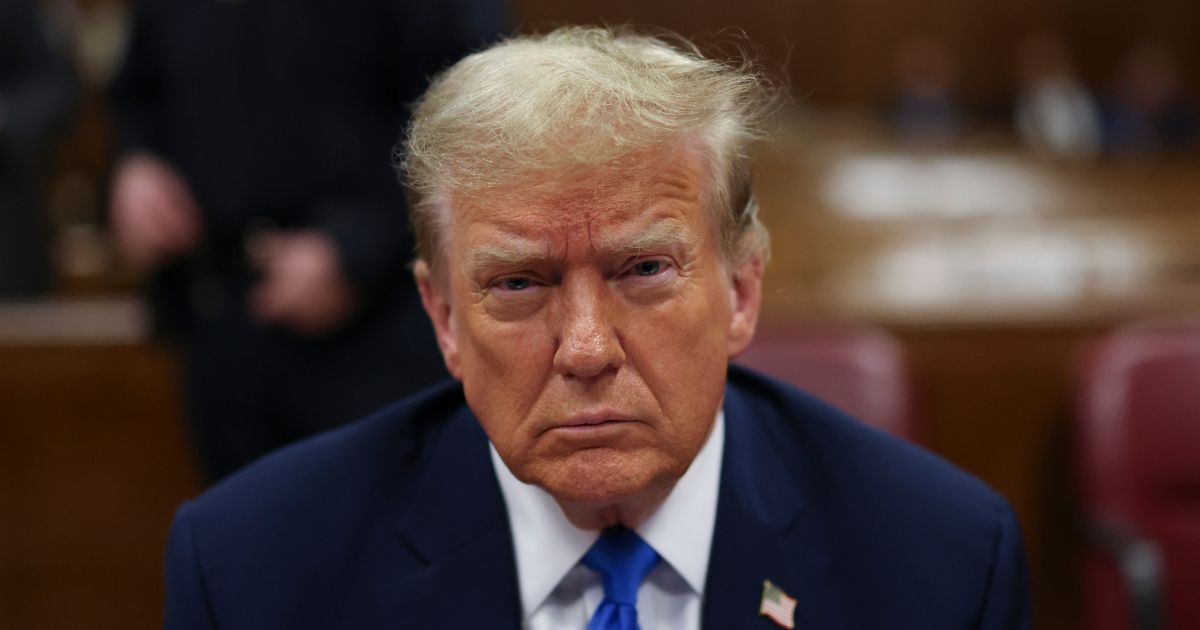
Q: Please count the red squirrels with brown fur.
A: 0